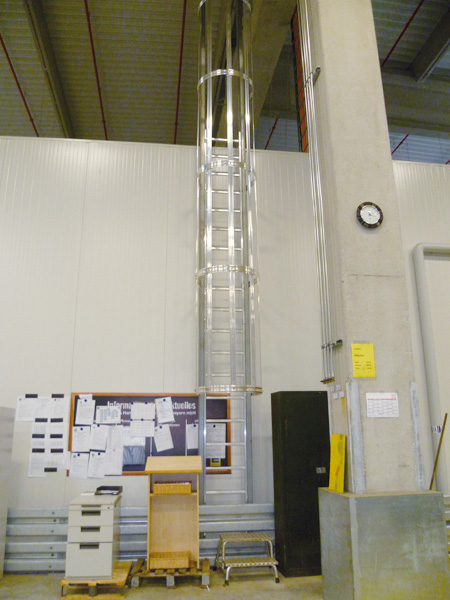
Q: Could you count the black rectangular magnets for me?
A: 9